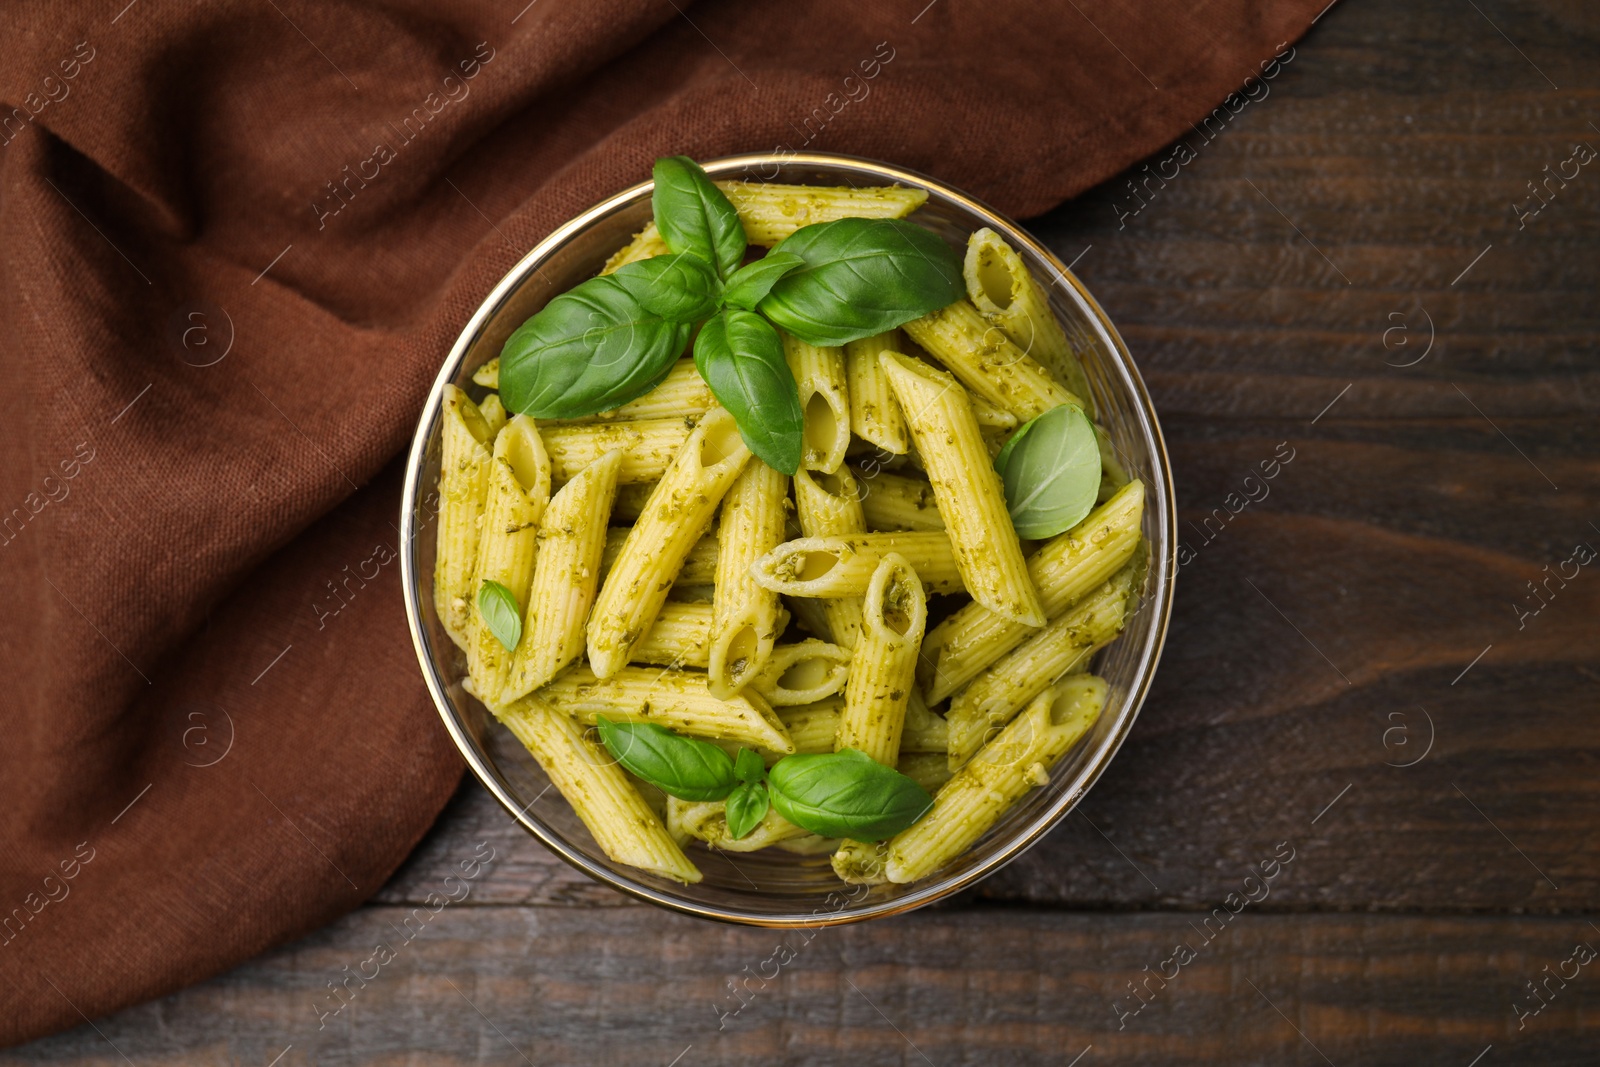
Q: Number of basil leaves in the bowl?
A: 12